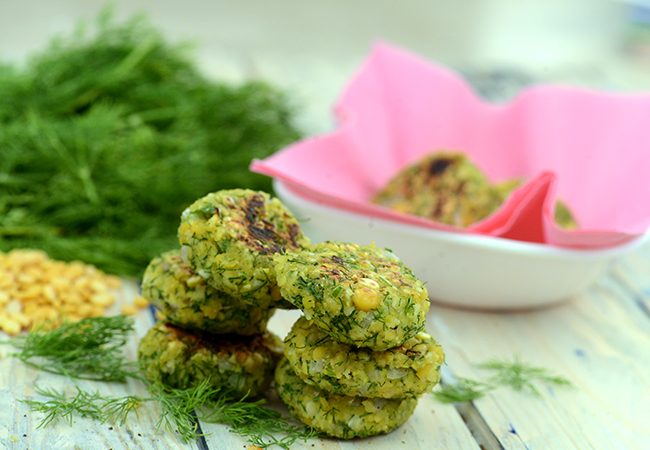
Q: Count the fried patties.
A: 8